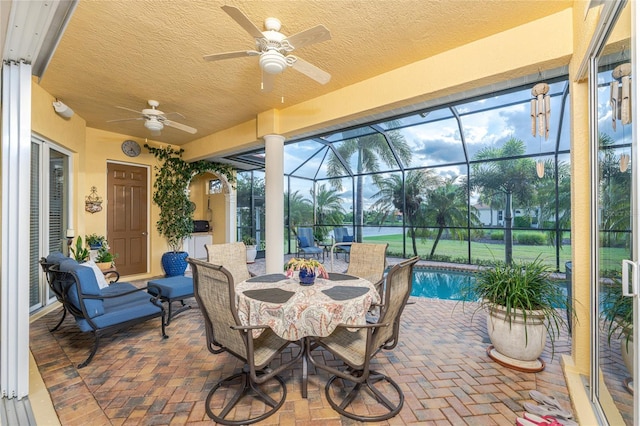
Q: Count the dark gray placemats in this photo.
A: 4